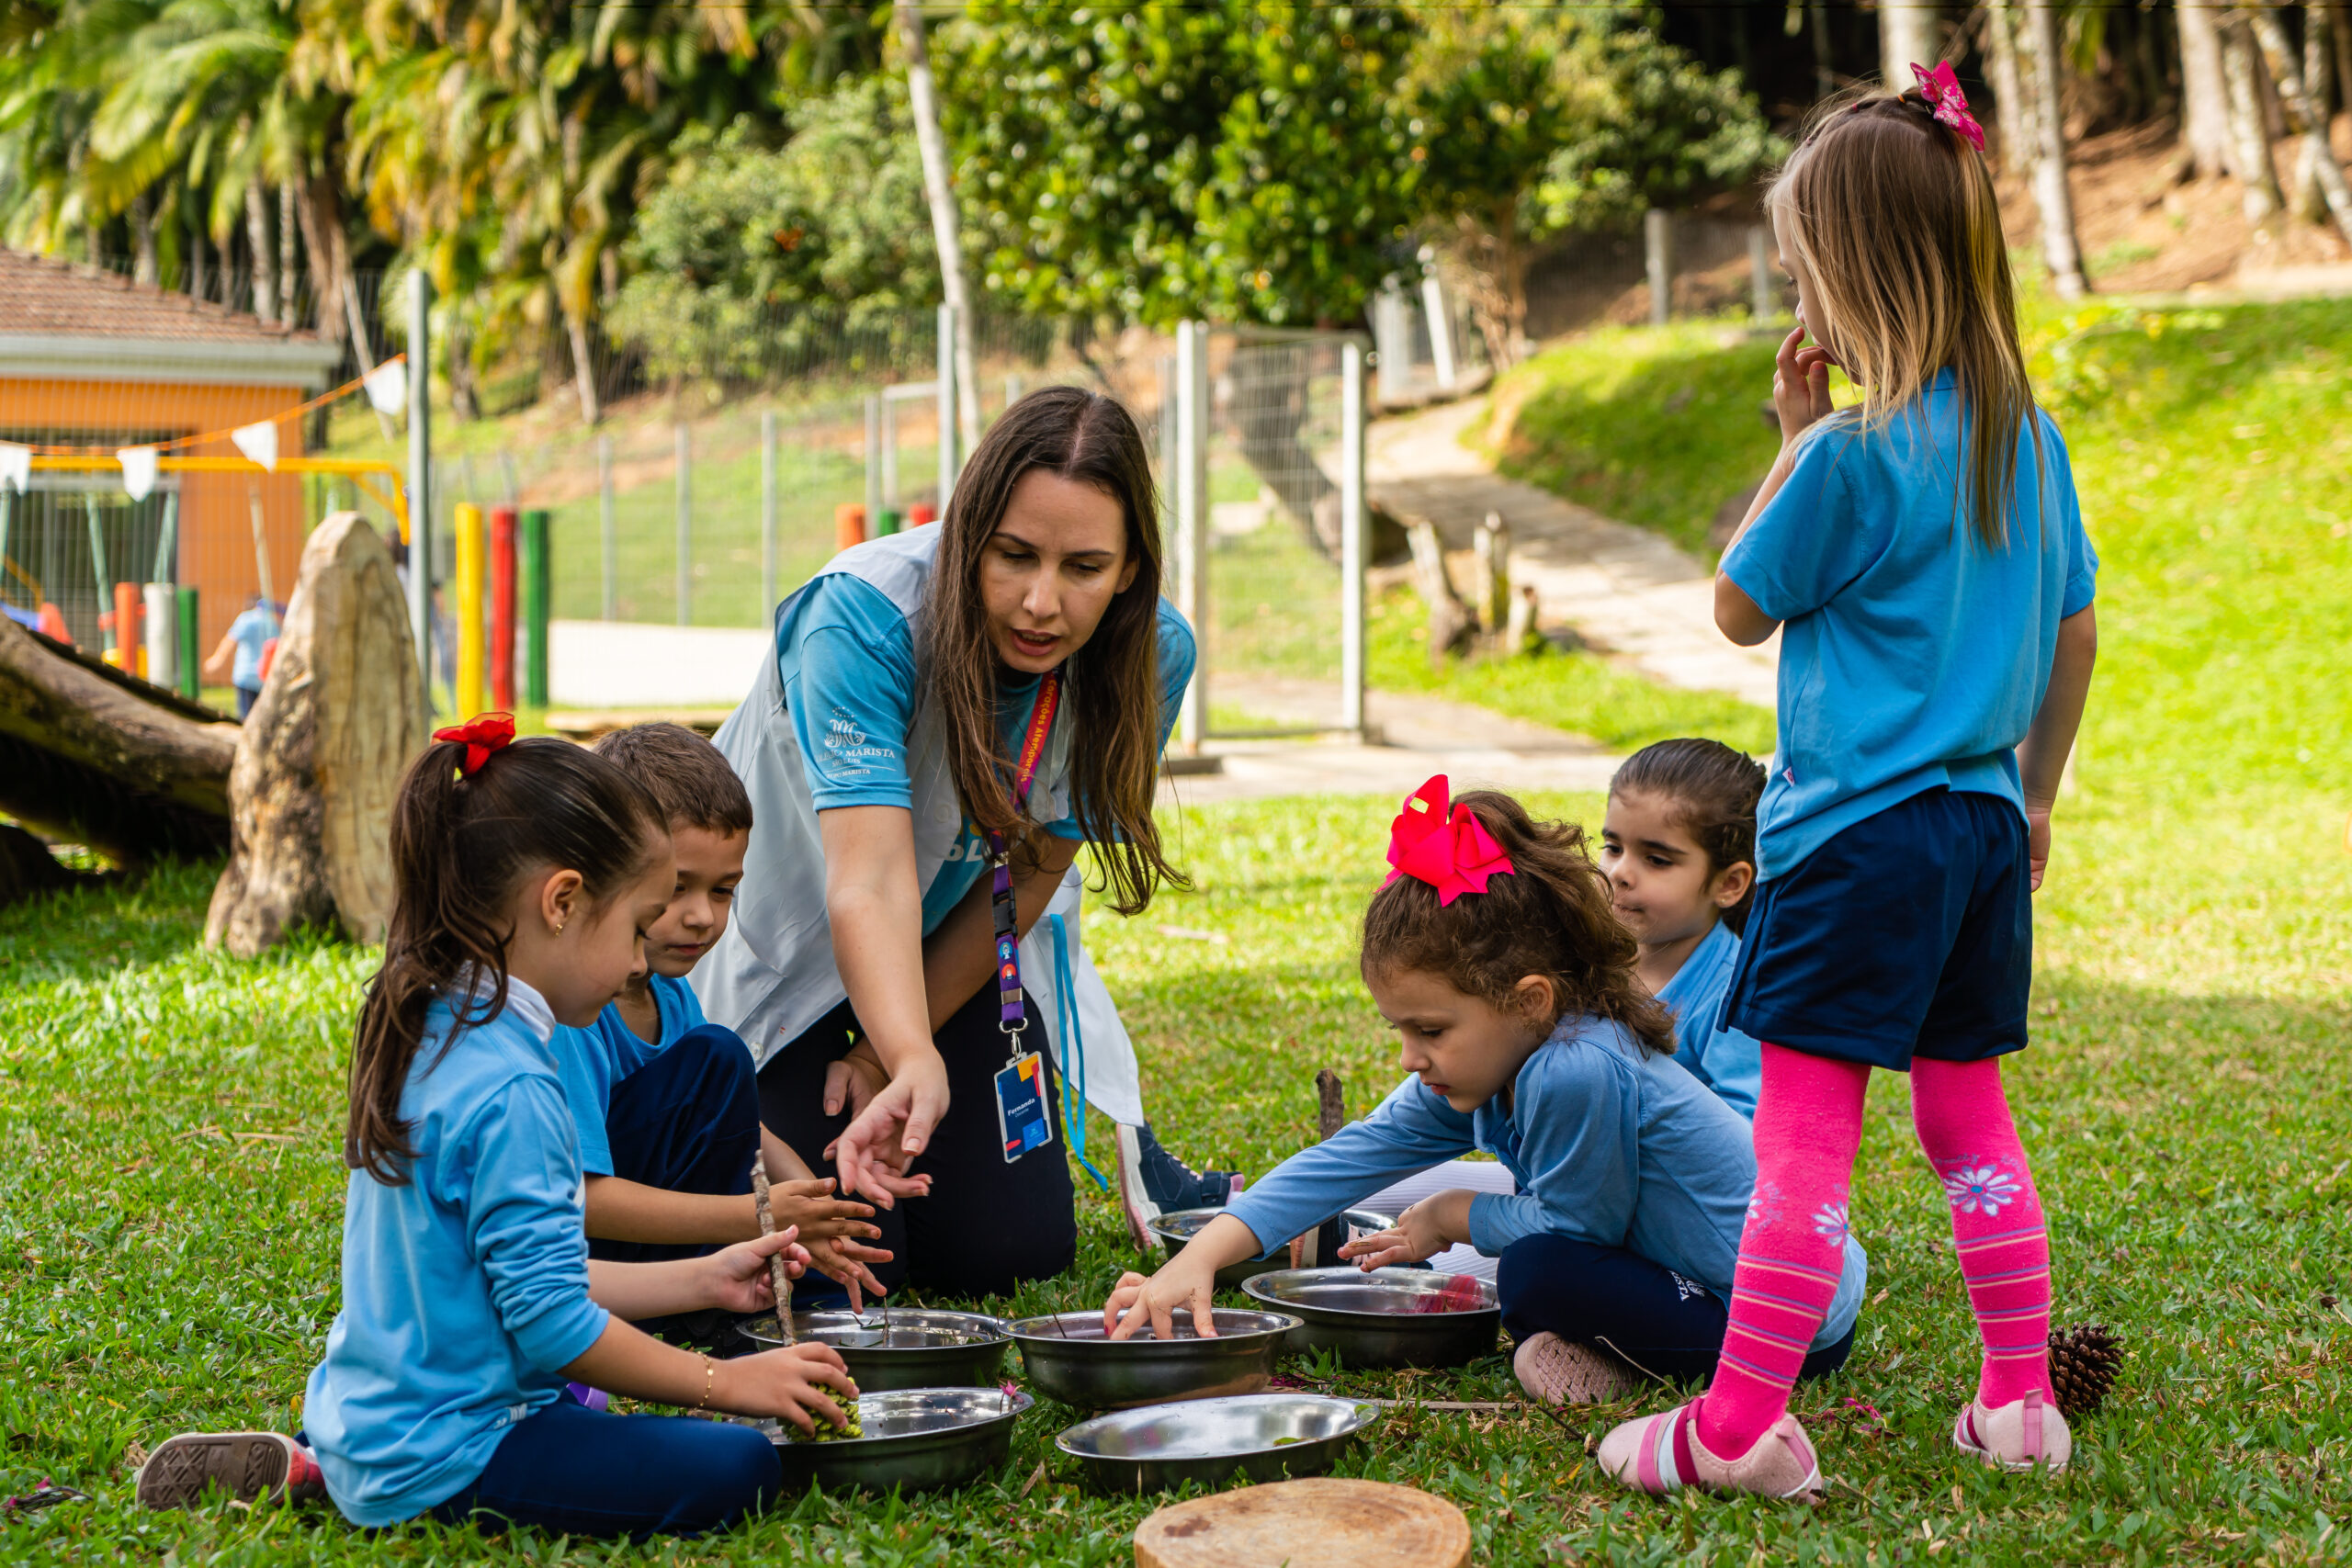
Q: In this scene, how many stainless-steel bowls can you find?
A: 6